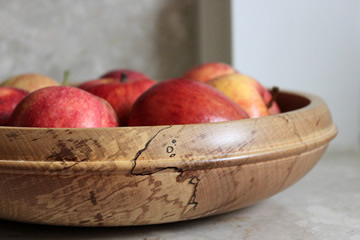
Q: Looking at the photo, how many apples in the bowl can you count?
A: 8